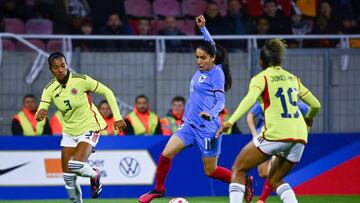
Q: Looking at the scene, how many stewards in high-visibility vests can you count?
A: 6